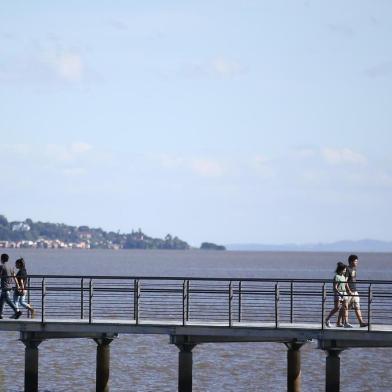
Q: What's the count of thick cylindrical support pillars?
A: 5